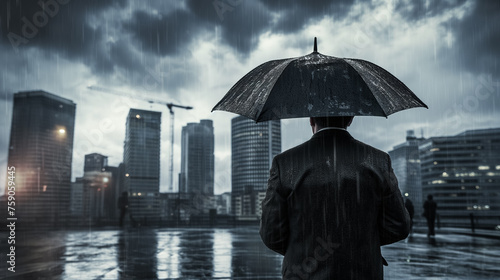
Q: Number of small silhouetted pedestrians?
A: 3